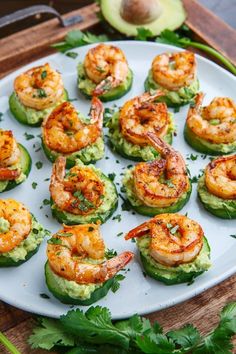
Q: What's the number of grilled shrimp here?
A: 13